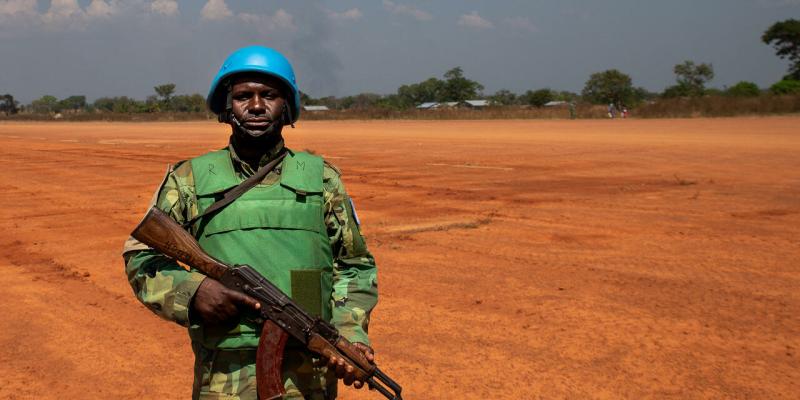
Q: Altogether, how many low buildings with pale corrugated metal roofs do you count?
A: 5